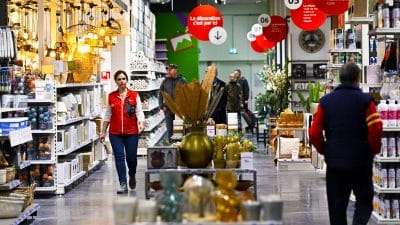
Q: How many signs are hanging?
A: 6